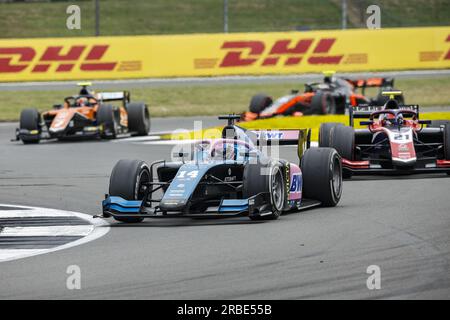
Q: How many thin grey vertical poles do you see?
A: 3